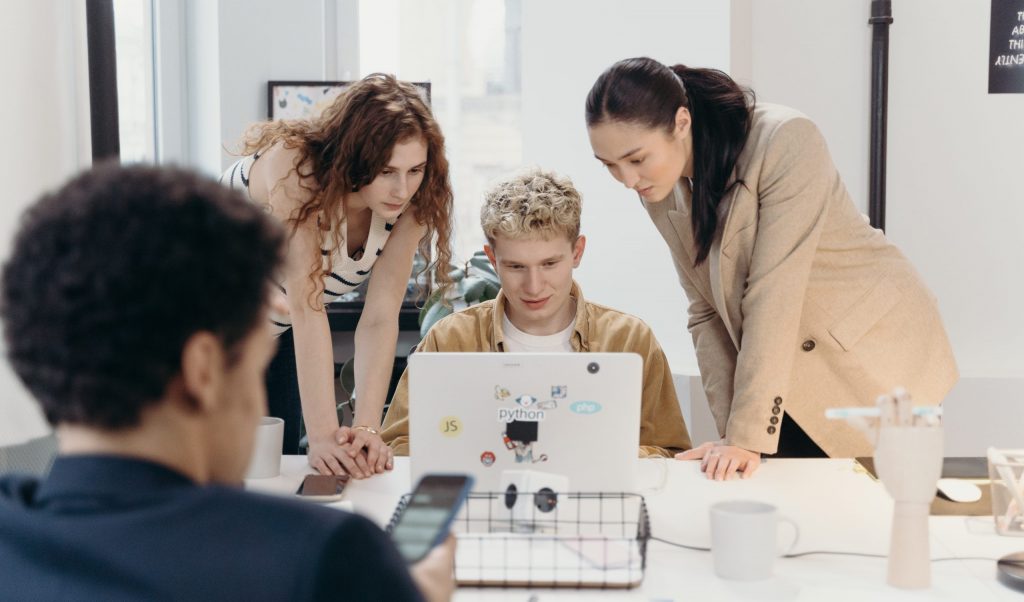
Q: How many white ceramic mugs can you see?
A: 2